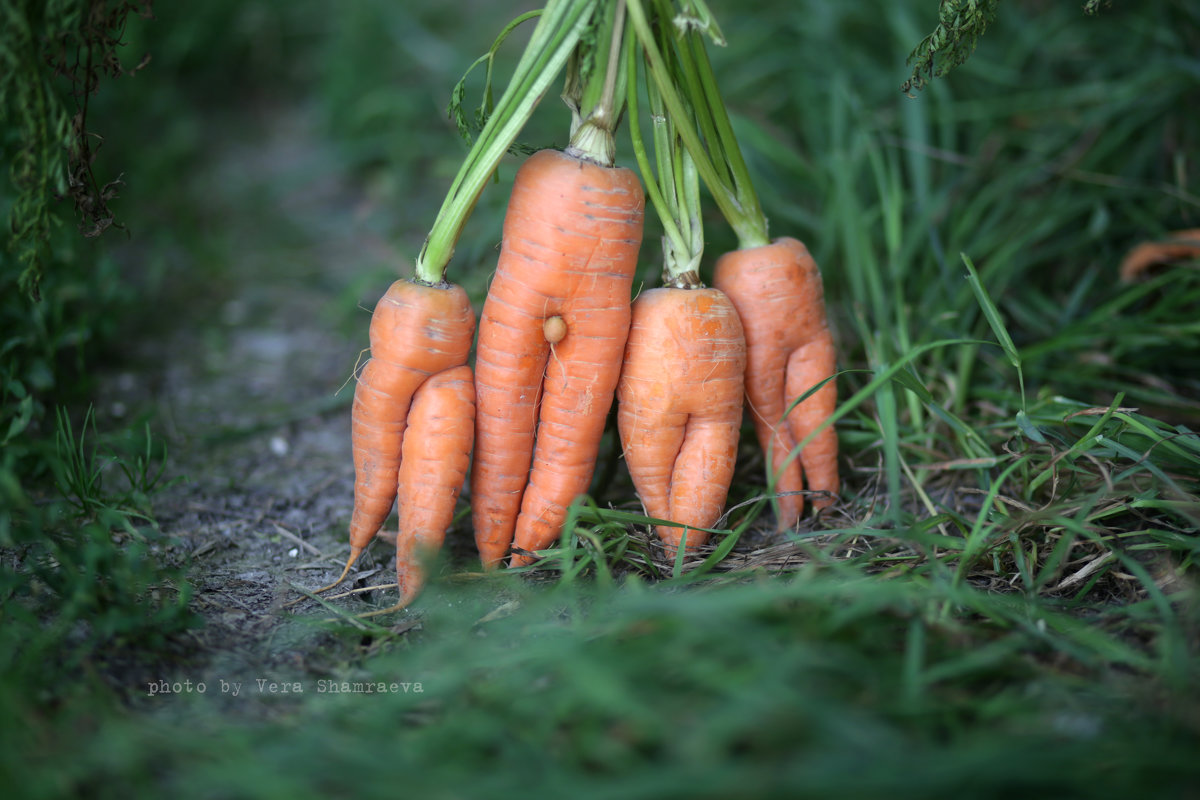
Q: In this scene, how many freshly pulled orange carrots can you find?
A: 4